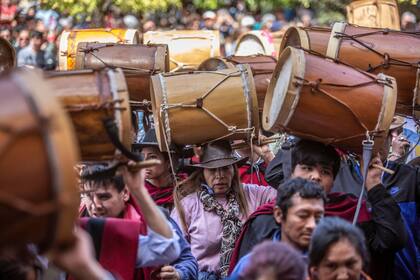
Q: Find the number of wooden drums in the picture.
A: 13